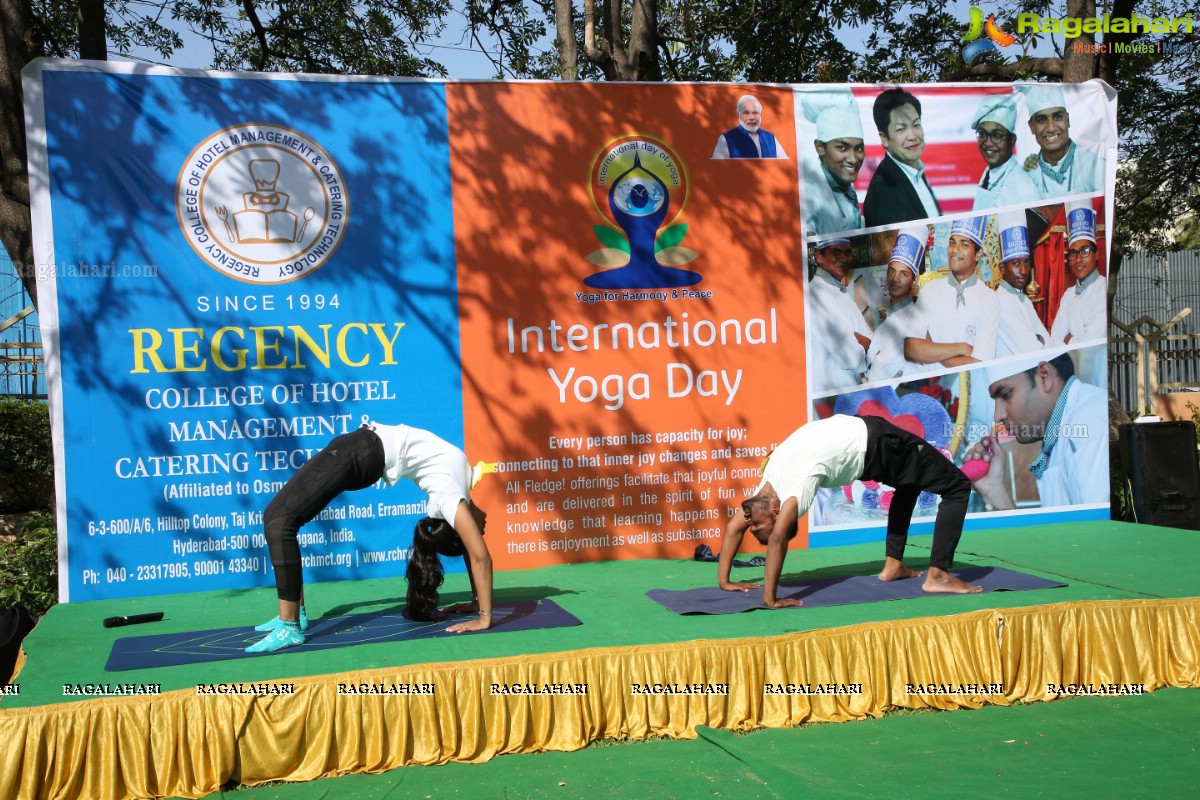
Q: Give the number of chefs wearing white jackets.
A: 9